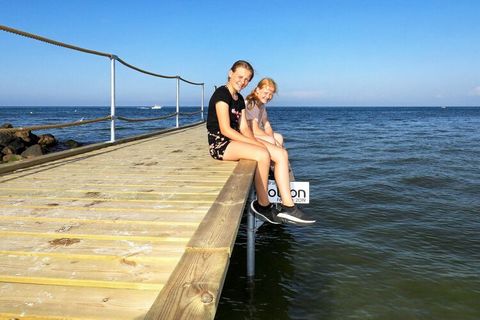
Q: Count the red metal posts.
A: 0